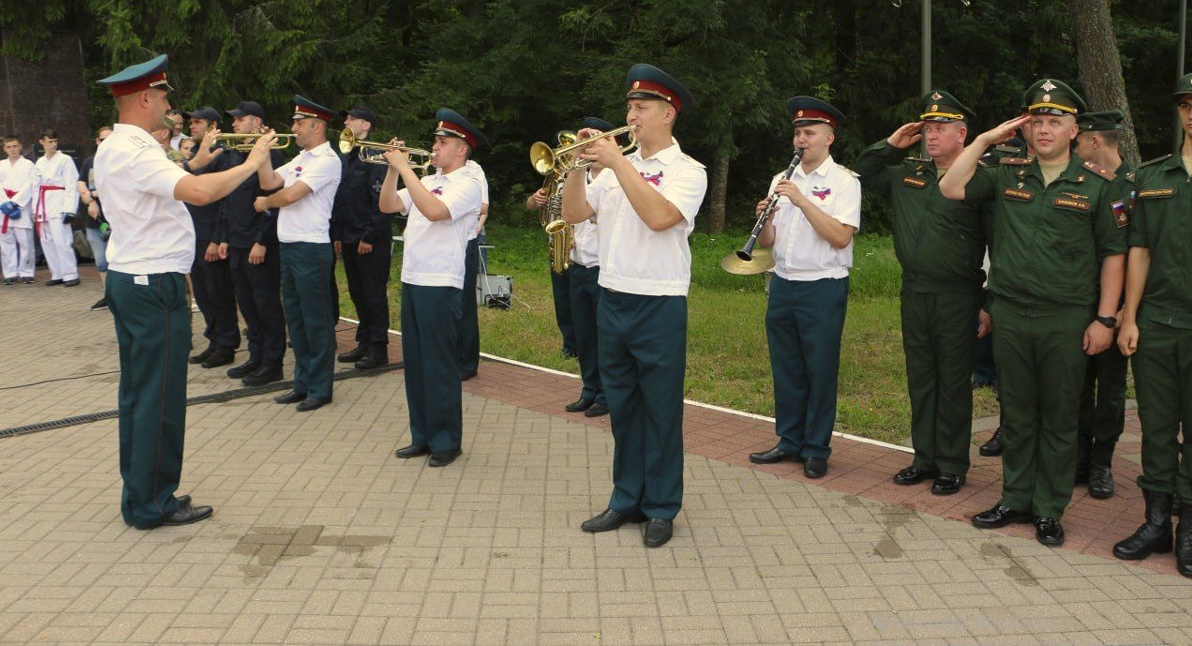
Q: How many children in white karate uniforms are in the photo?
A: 2